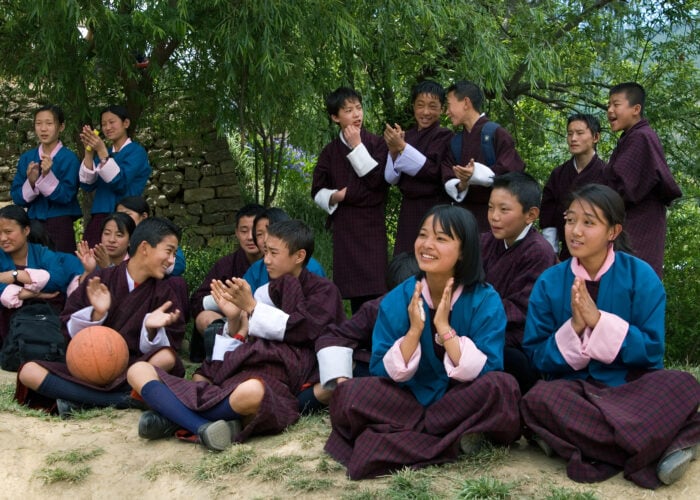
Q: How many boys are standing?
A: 5